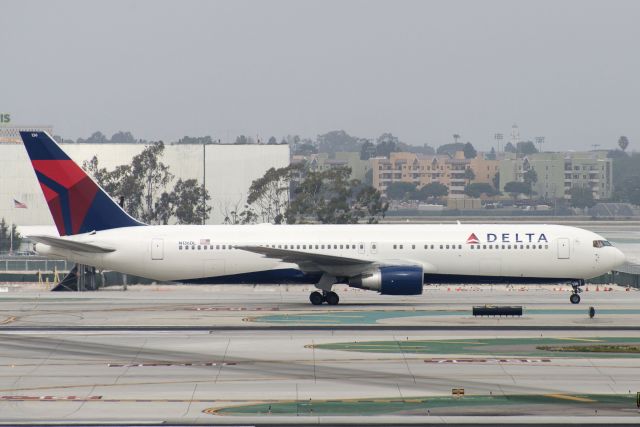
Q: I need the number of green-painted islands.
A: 3